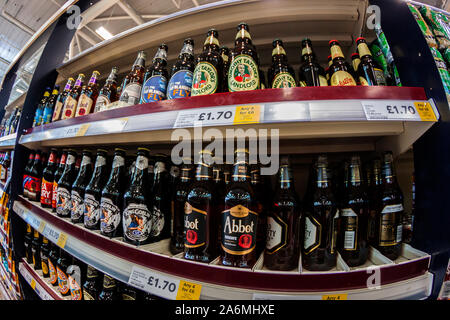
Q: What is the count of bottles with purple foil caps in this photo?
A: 3